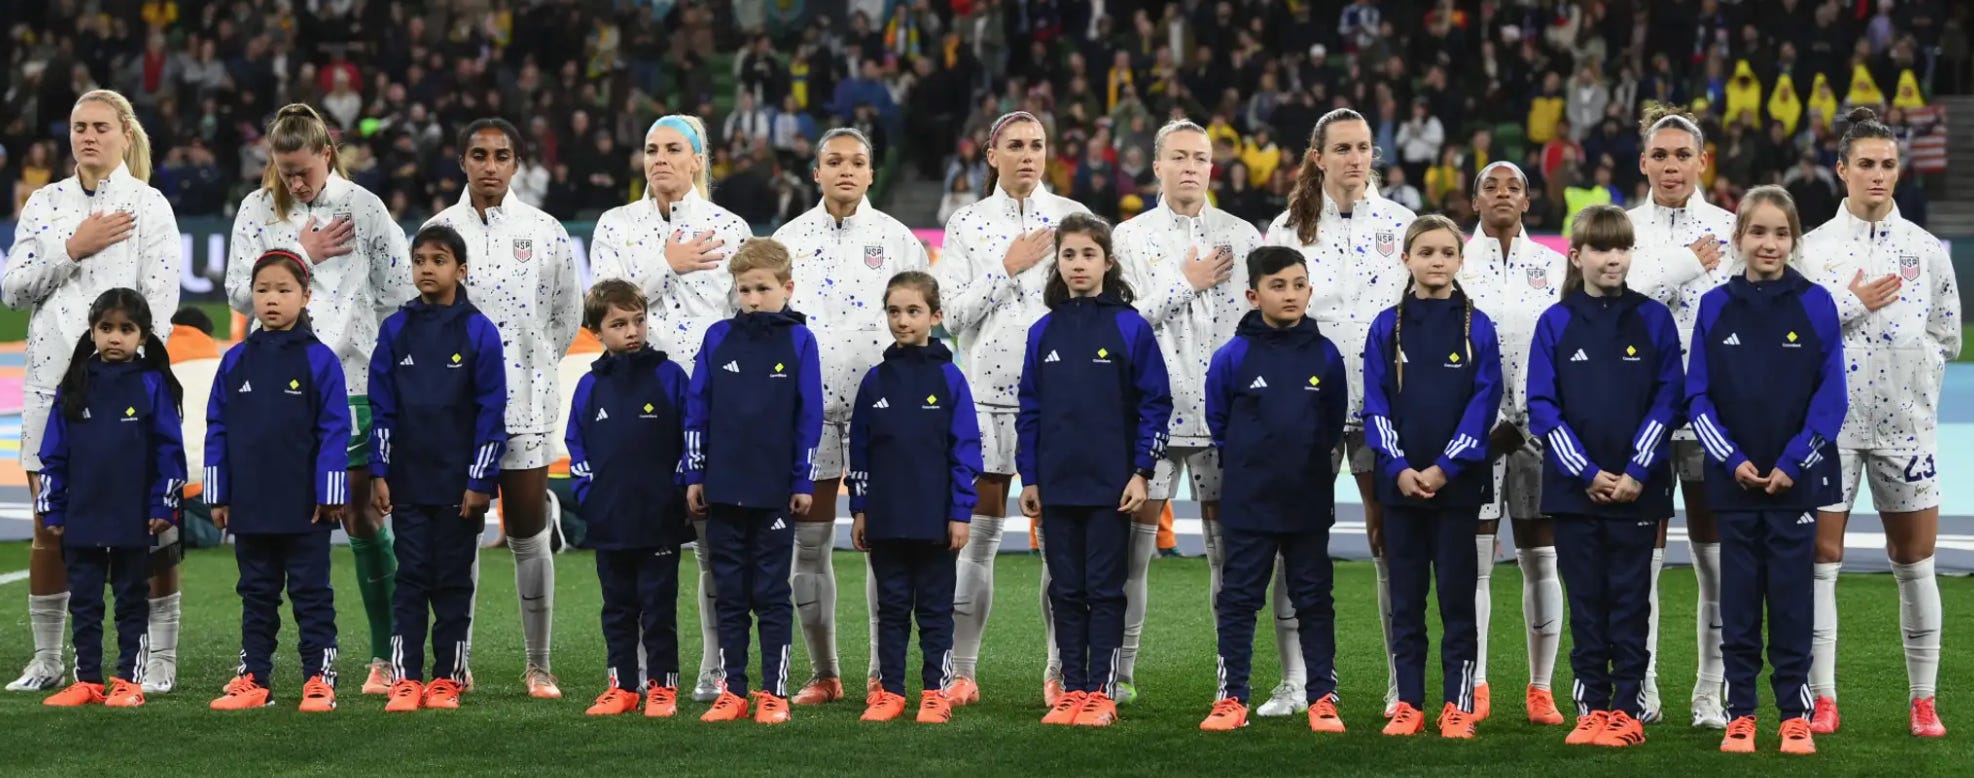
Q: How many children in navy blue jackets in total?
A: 11